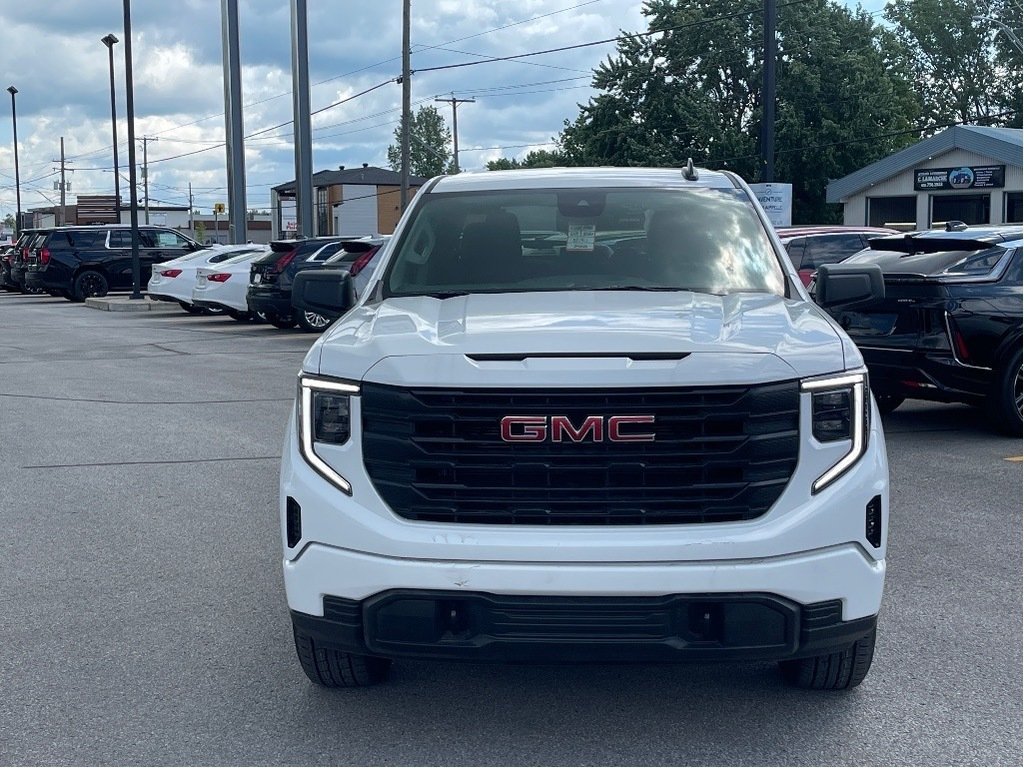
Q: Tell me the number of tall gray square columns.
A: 2